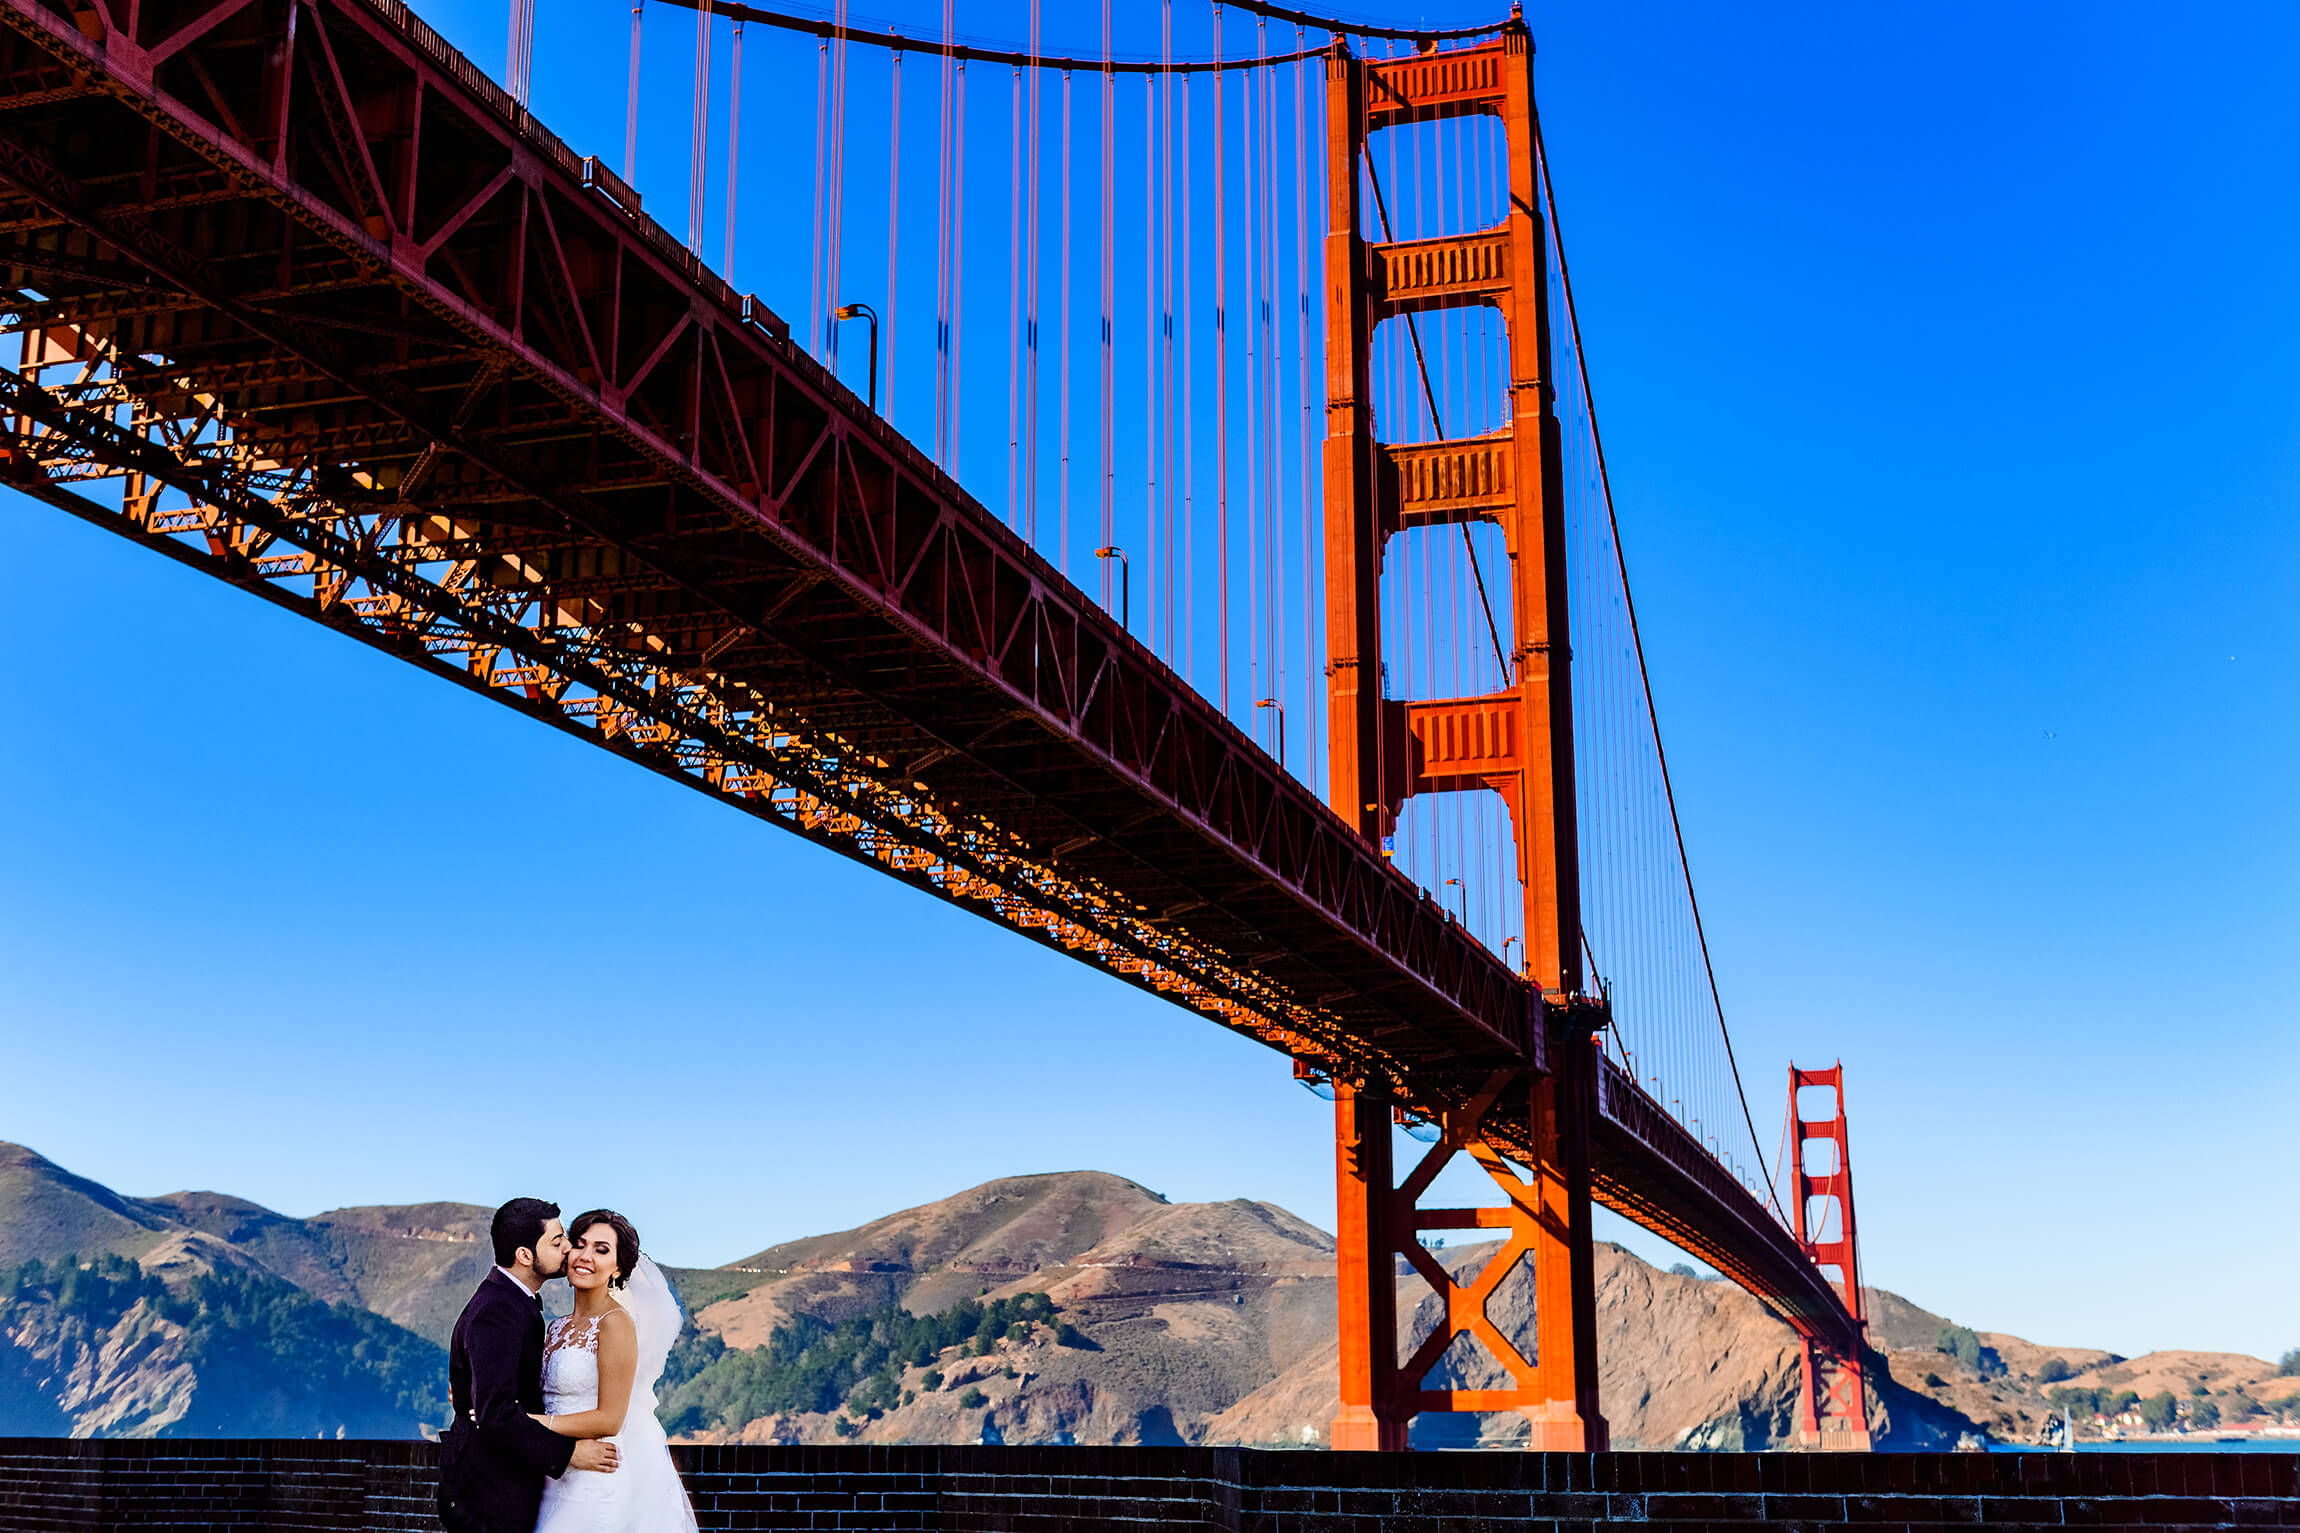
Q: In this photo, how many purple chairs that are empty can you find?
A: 0